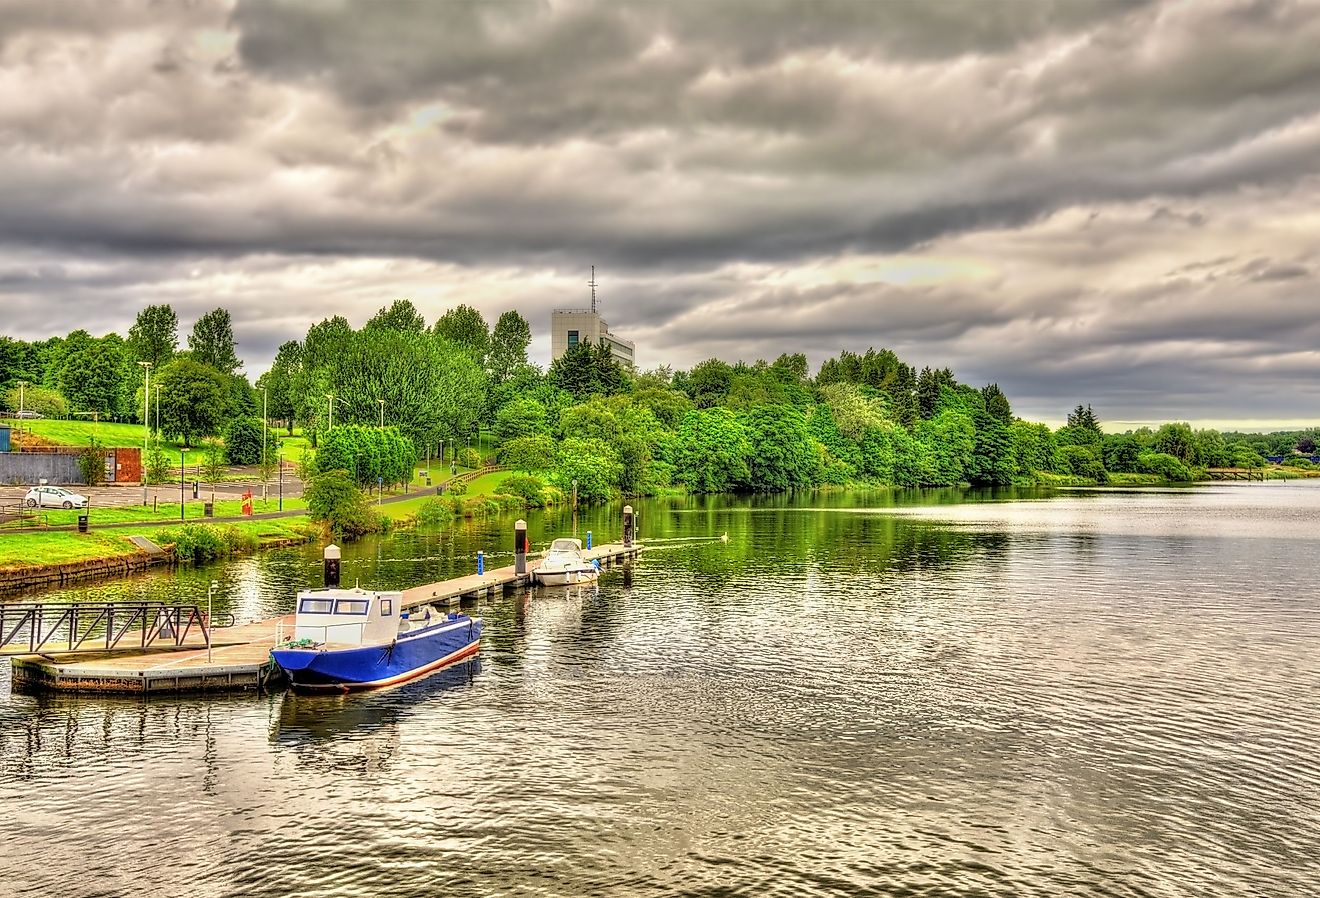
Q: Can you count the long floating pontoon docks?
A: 1